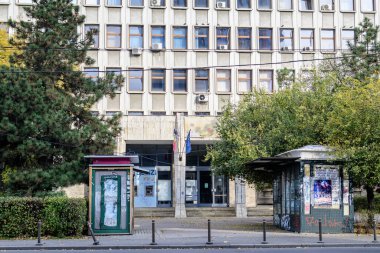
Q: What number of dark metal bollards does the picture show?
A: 7